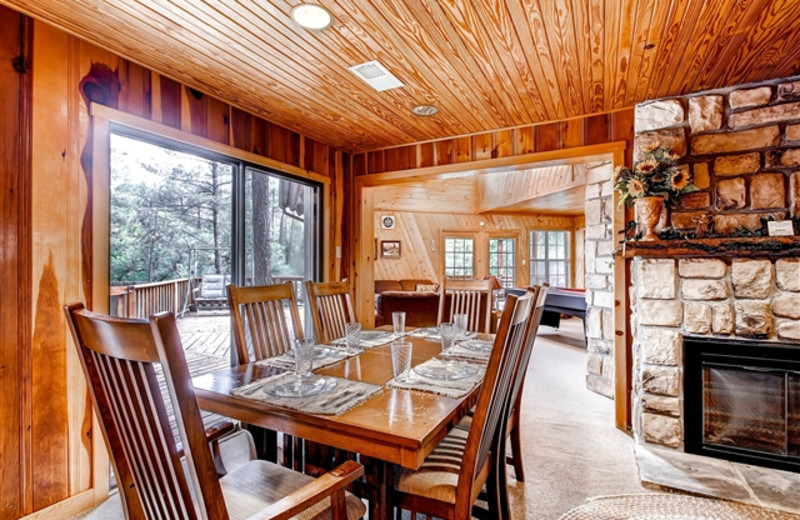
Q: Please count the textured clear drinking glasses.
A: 6